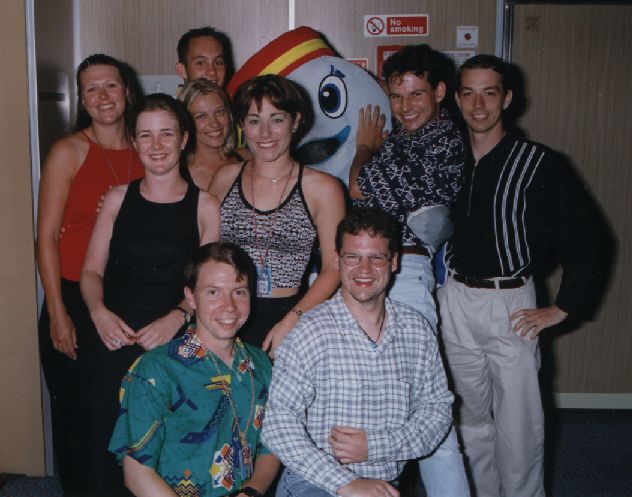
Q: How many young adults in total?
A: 9